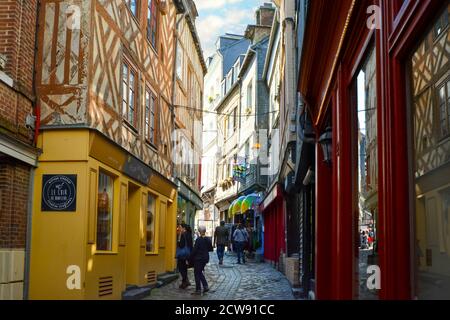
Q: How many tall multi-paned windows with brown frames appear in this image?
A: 4